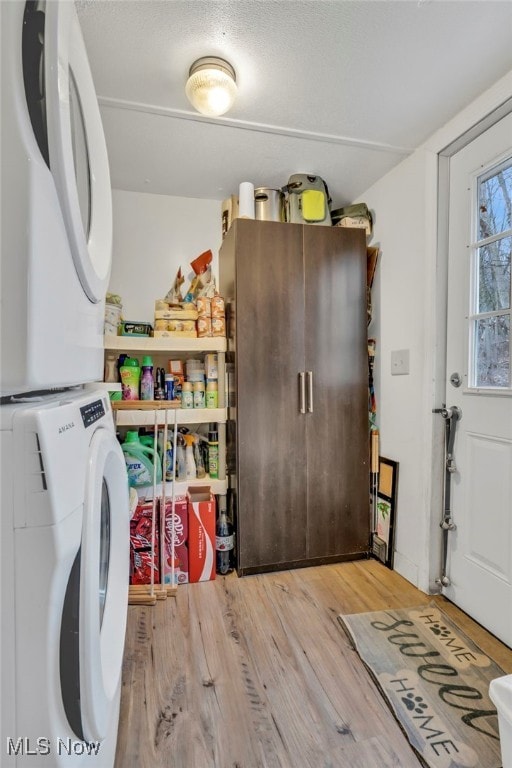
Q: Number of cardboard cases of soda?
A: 3